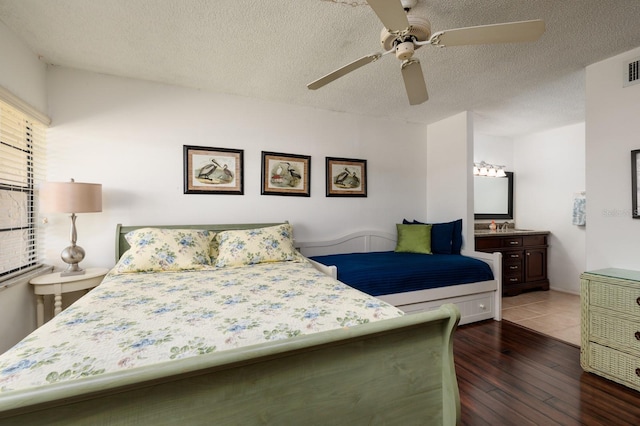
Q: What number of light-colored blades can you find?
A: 4